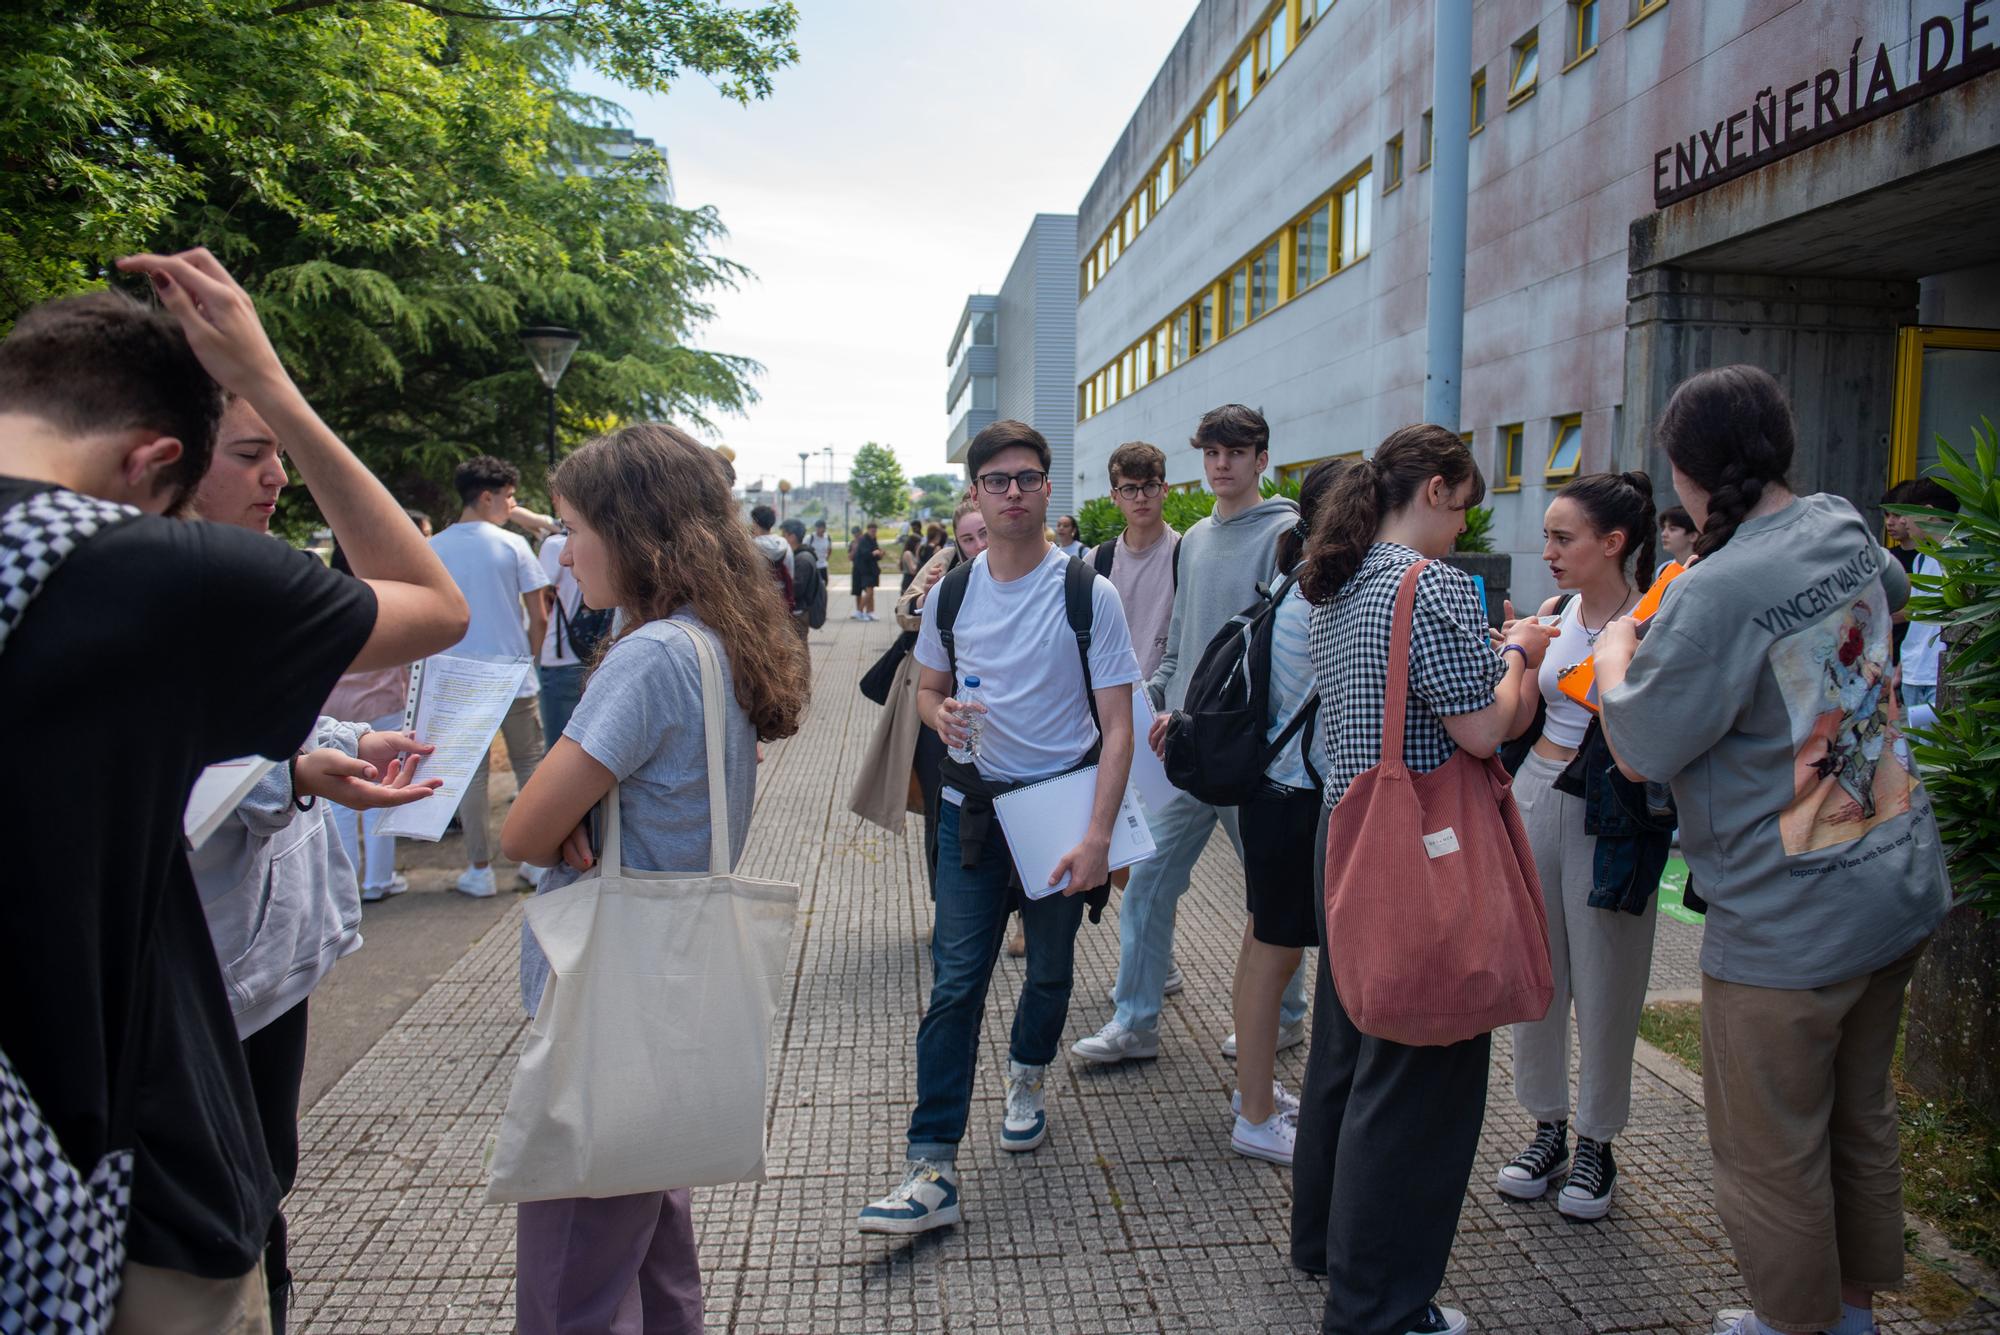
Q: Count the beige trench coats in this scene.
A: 1